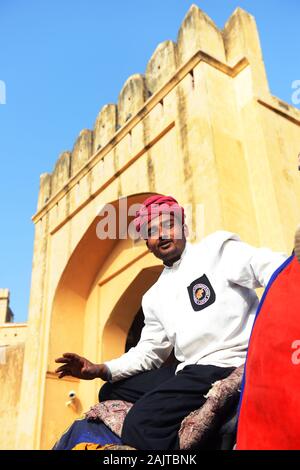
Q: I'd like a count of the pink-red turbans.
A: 1